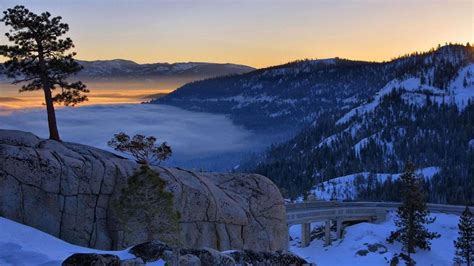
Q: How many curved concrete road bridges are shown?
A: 1